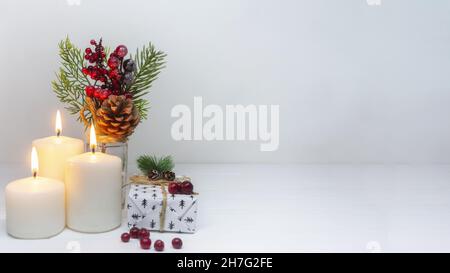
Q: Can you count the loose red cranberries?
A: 6